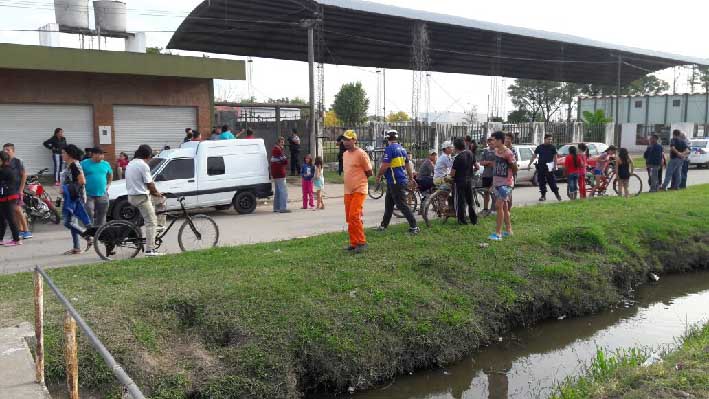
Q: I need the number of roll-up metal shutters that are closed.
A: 2